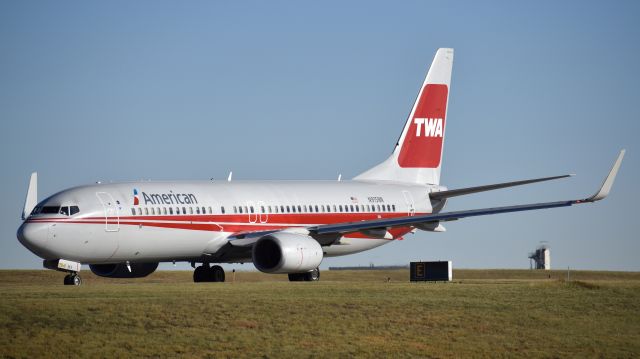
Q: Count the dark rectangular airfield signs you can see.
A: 1